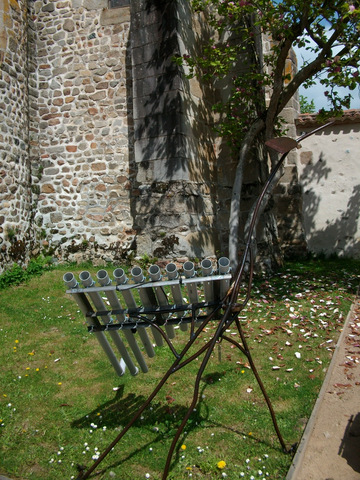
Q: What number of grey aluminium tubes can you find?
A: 10